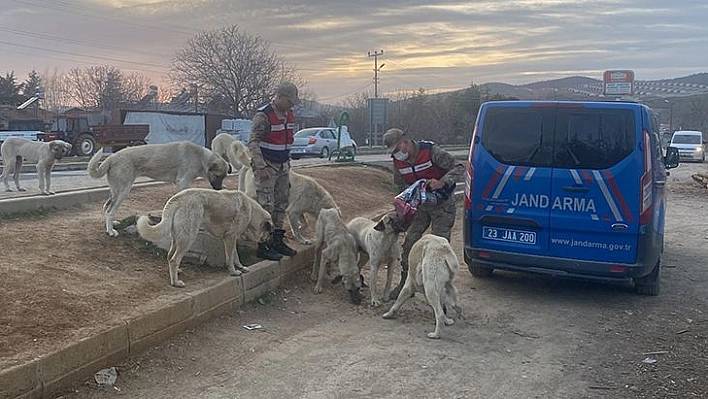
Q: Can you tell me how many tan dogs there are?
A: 8